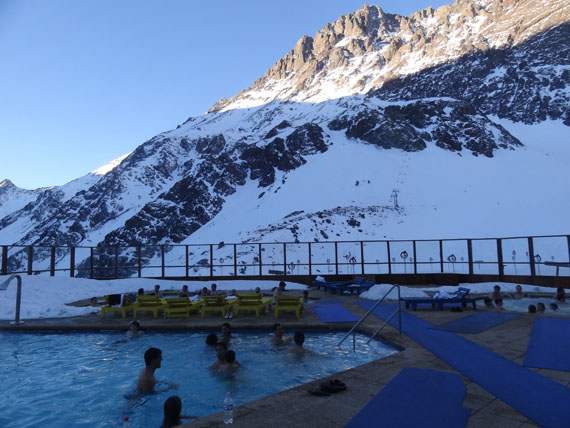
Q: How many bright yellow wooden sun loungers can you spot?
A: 6